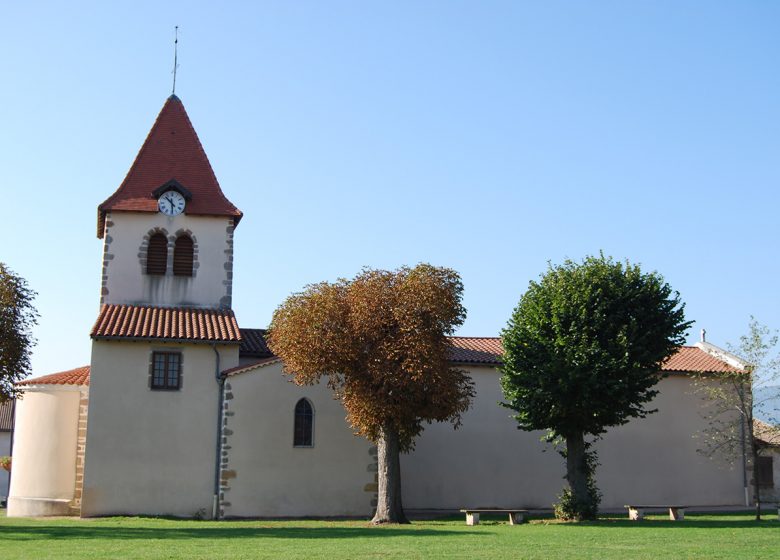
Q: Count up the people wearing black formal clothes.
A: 0